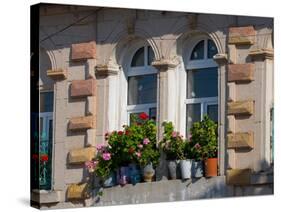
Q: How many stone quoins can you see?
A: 10